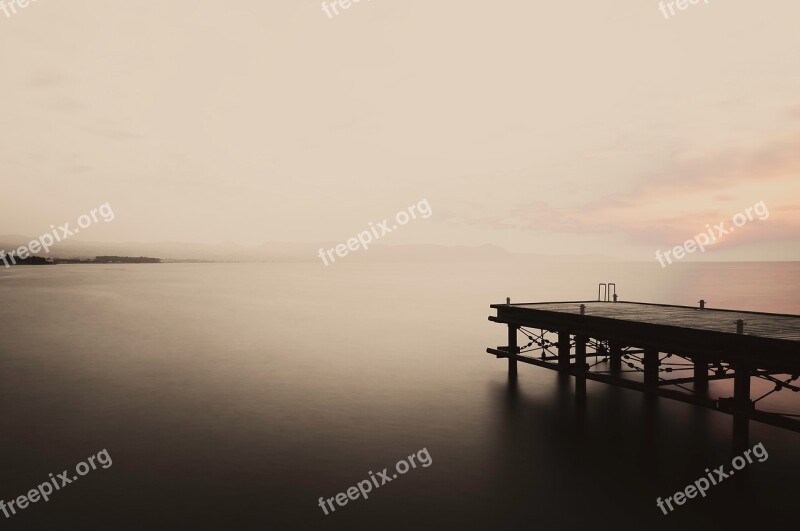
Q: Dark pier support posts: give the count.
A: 7